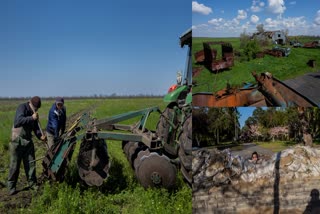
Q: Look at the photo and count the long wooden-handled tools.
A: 1